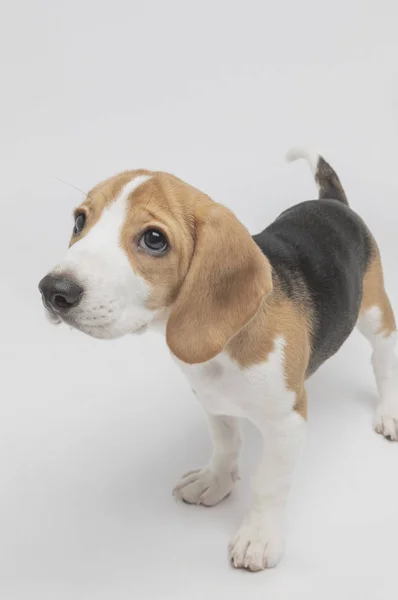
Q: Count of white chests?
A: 1